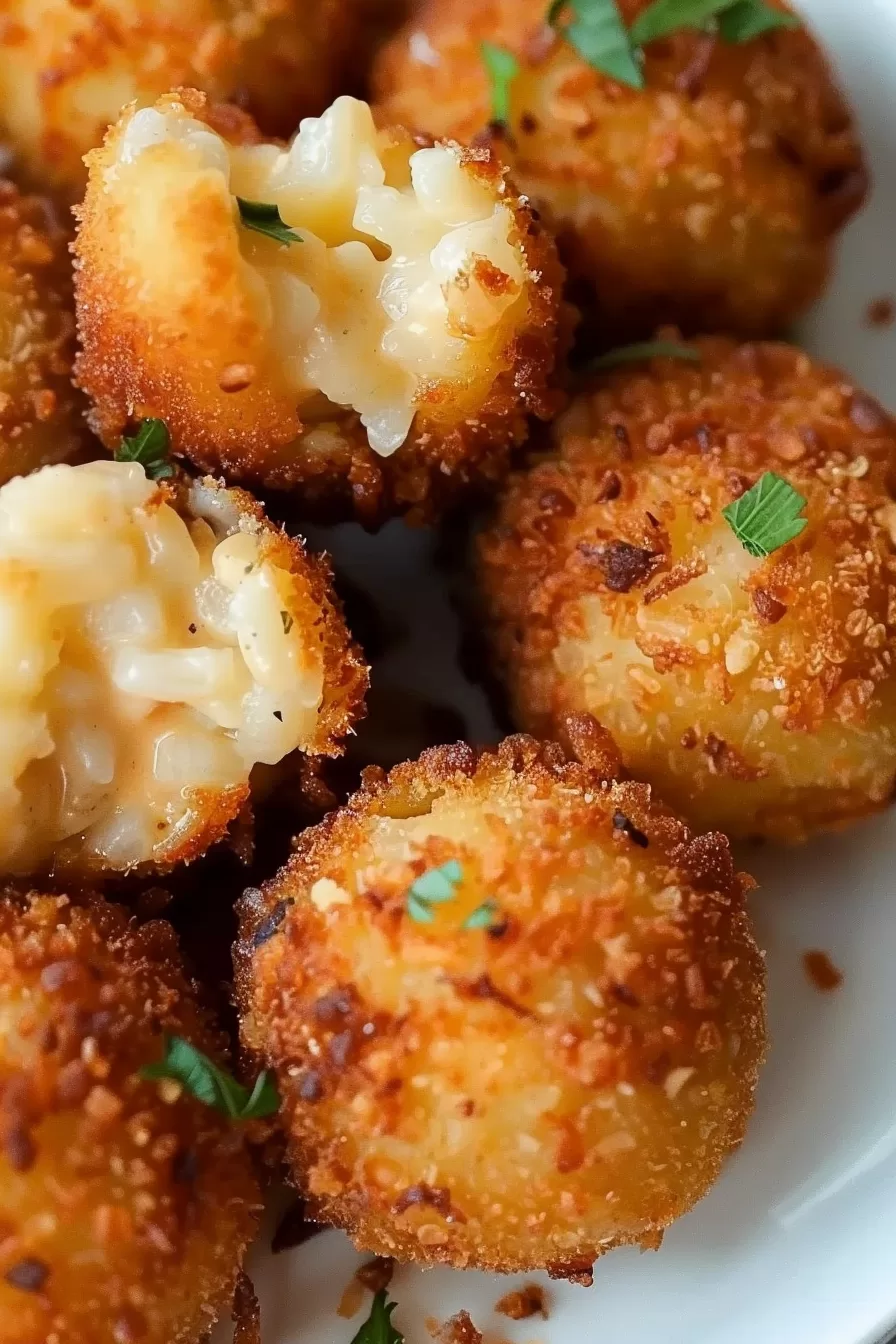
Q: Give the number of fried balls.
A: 8